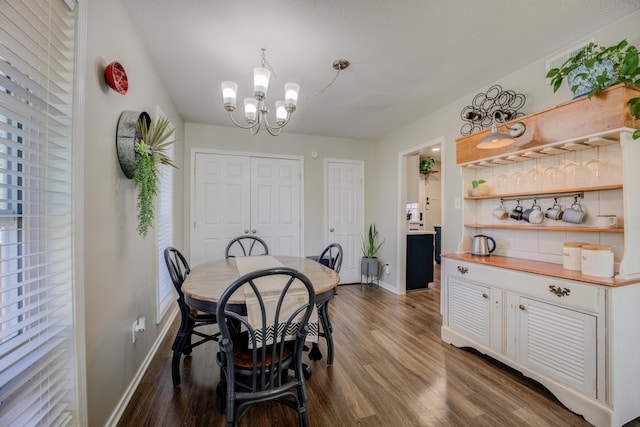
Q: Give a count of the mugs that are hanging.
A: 5